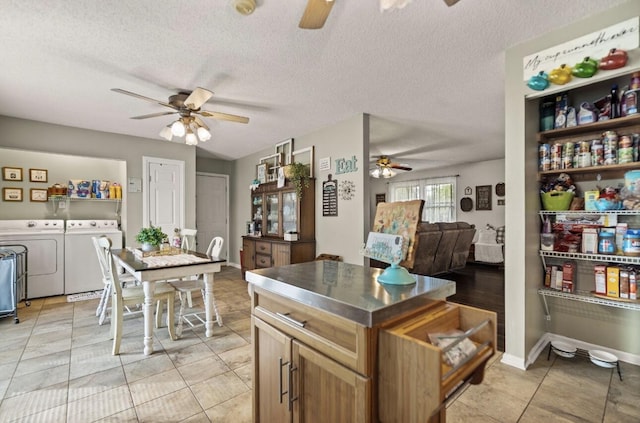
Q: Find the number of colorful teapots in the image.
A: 4